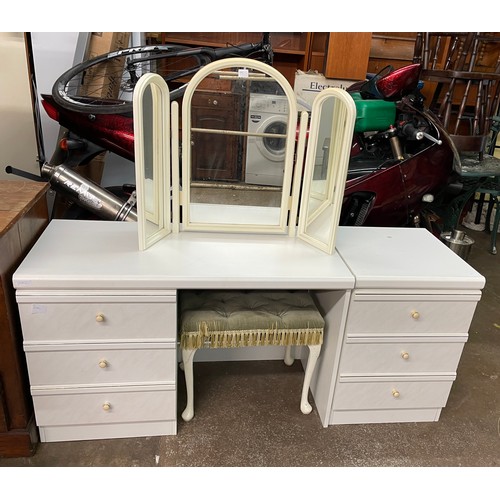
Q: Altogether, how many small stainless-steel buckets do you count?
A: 1